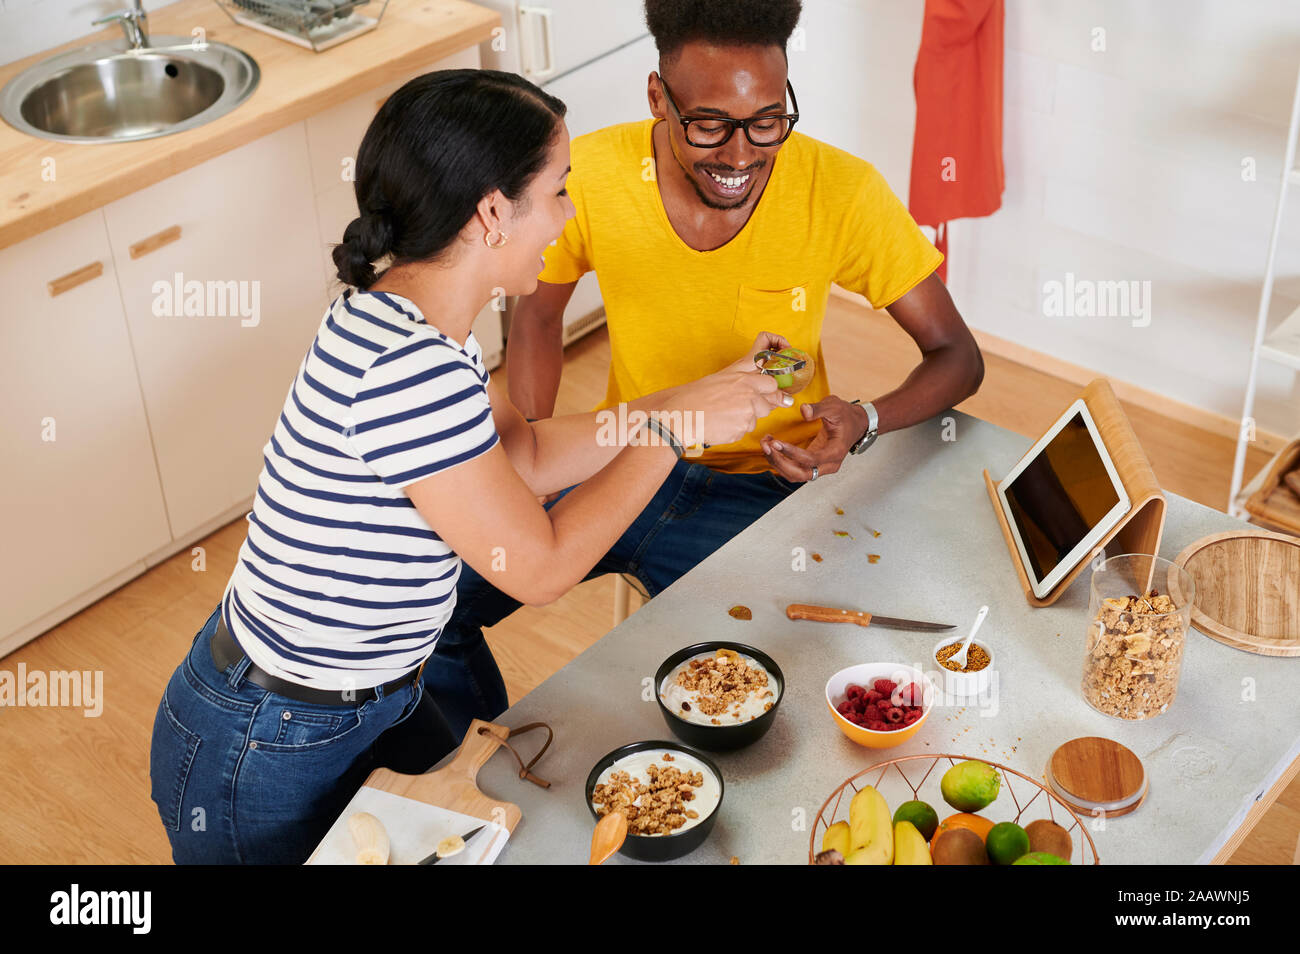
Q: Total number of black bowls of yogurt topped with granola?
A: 2